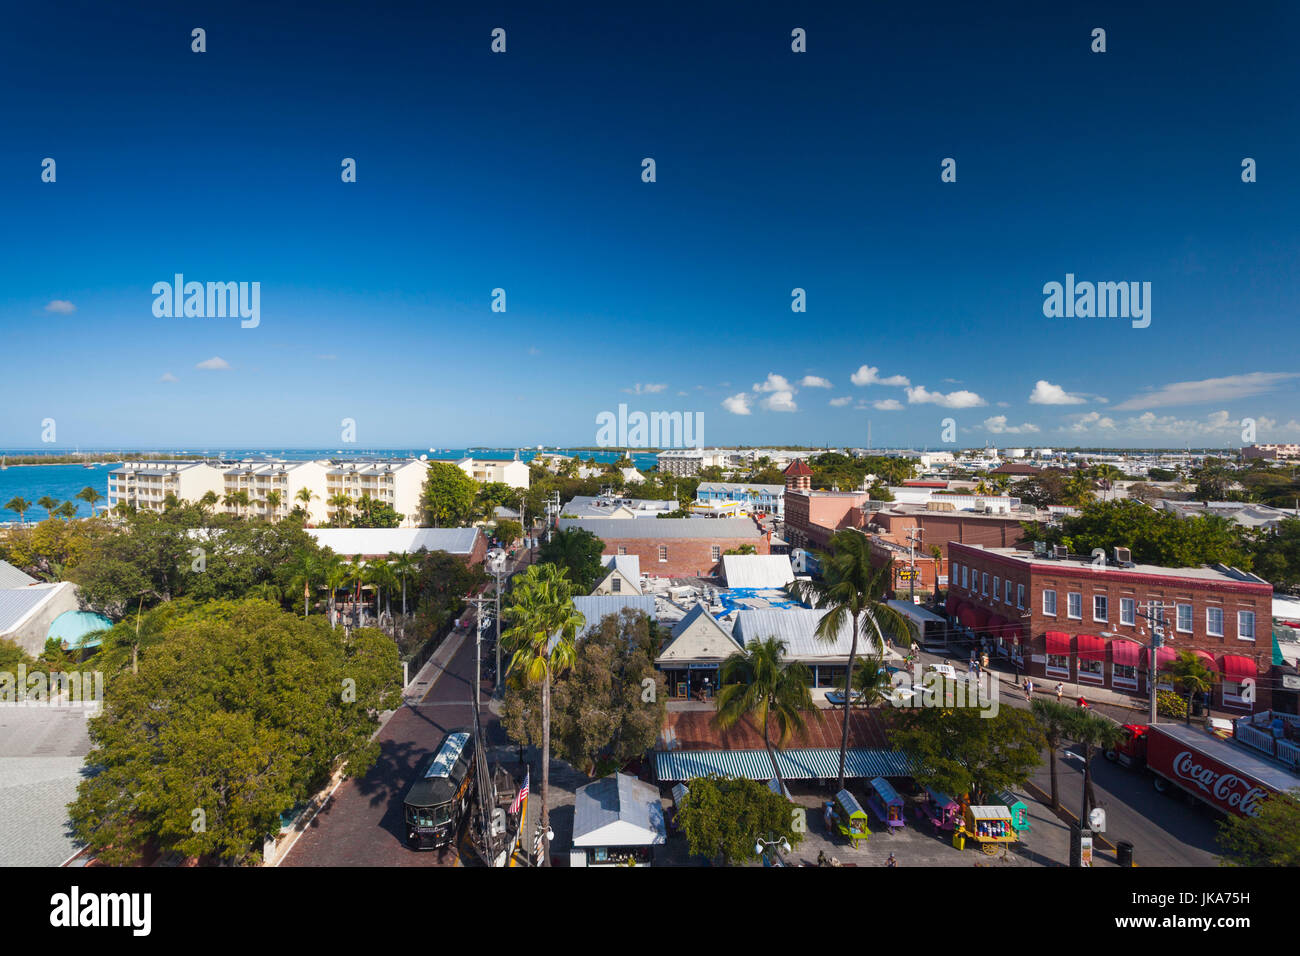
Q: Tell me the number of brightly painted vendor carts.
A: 5